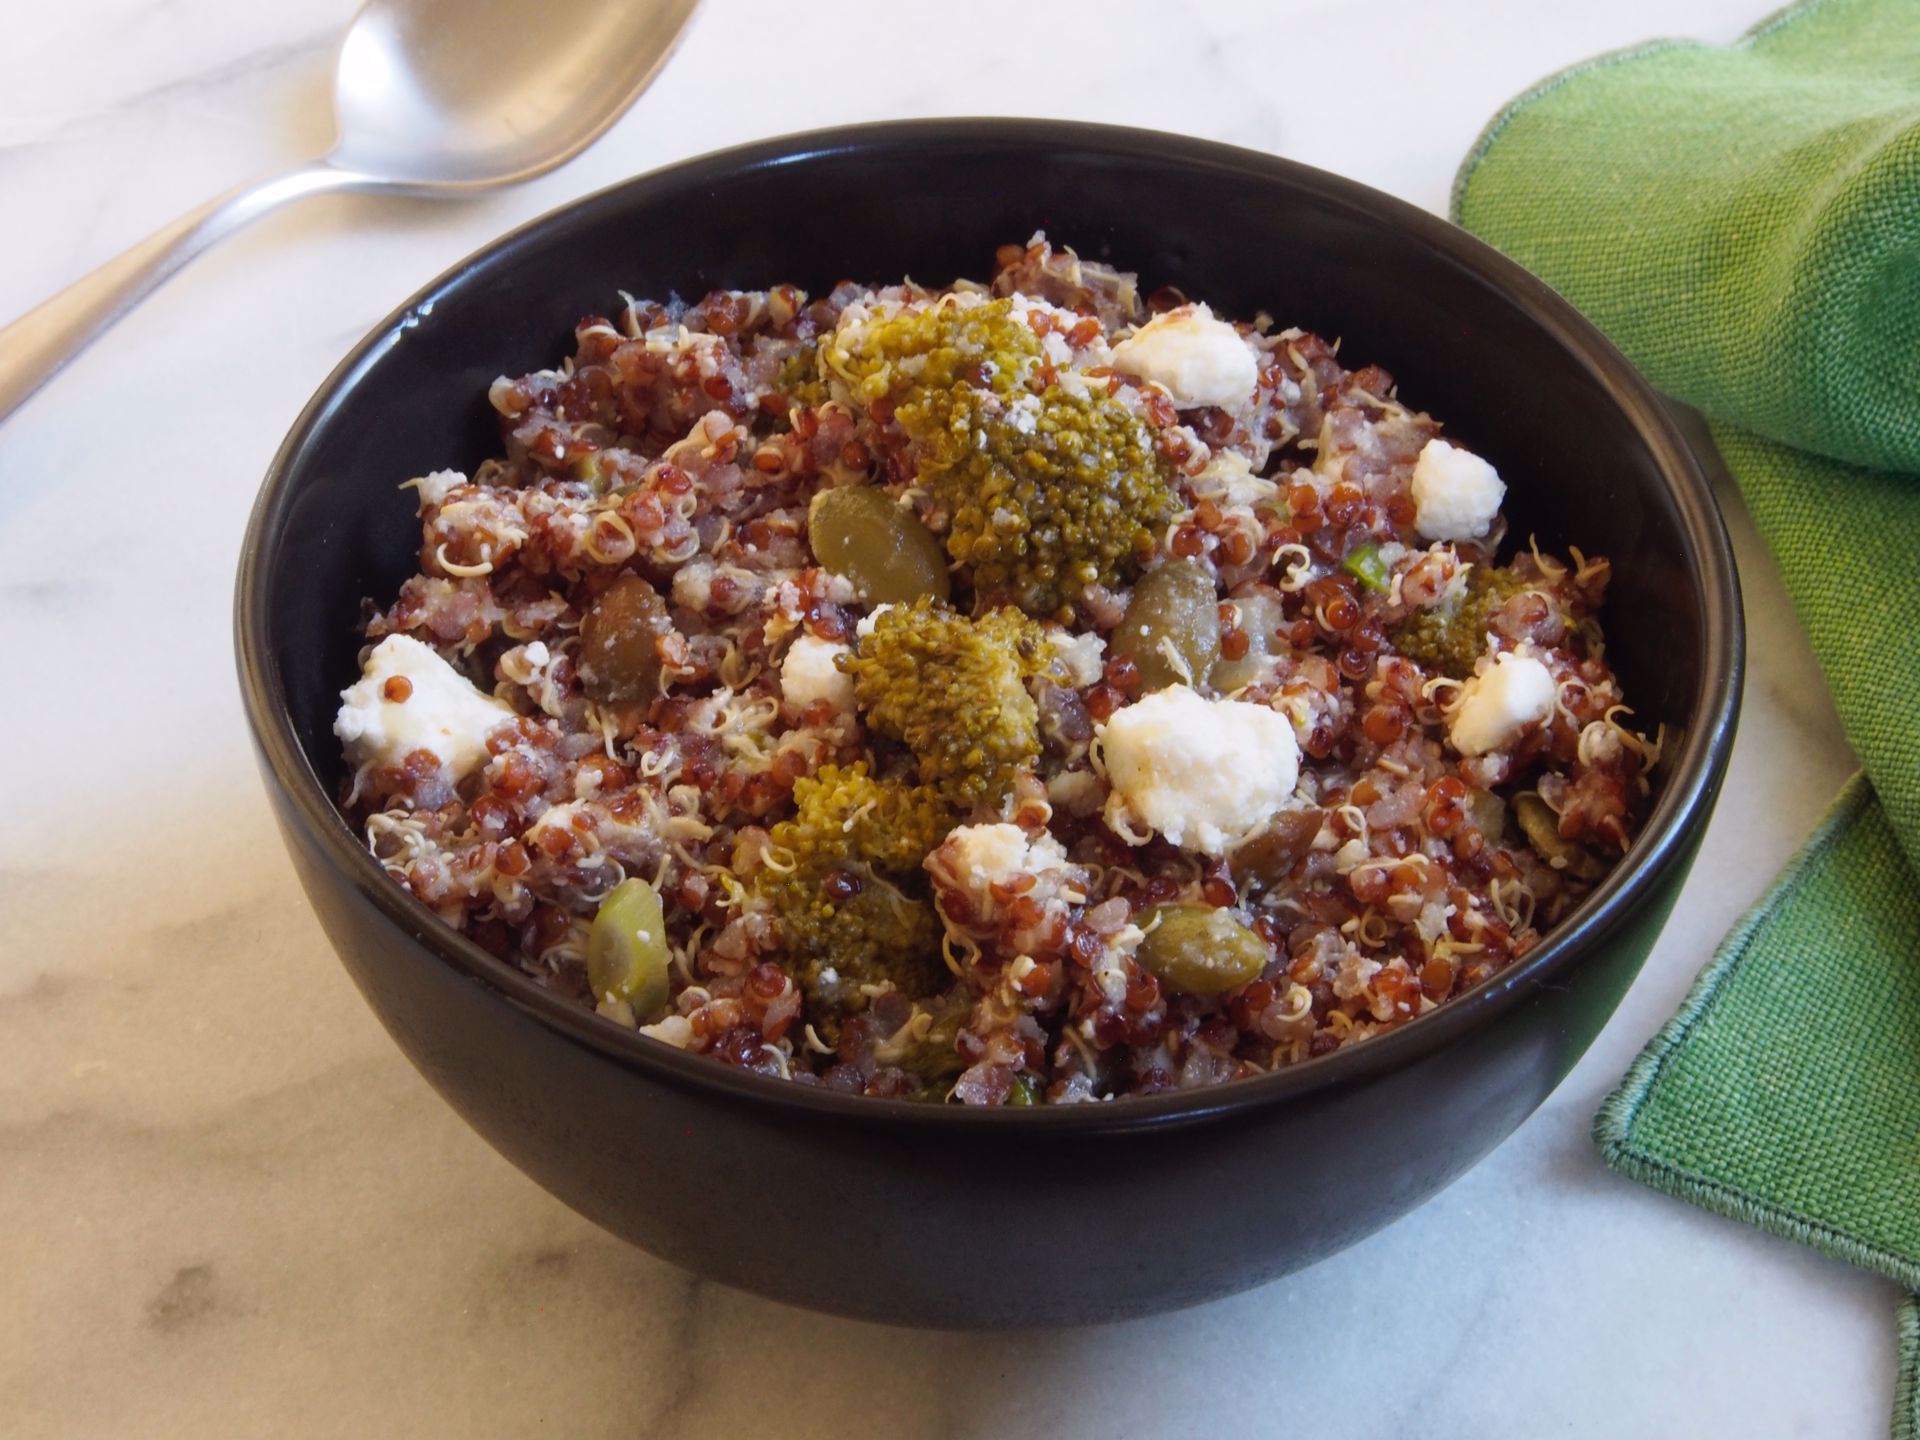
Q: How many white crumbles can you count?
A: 7